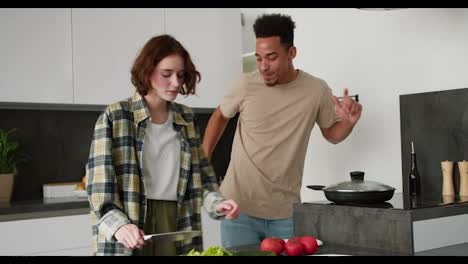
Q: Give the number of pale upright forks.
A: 0